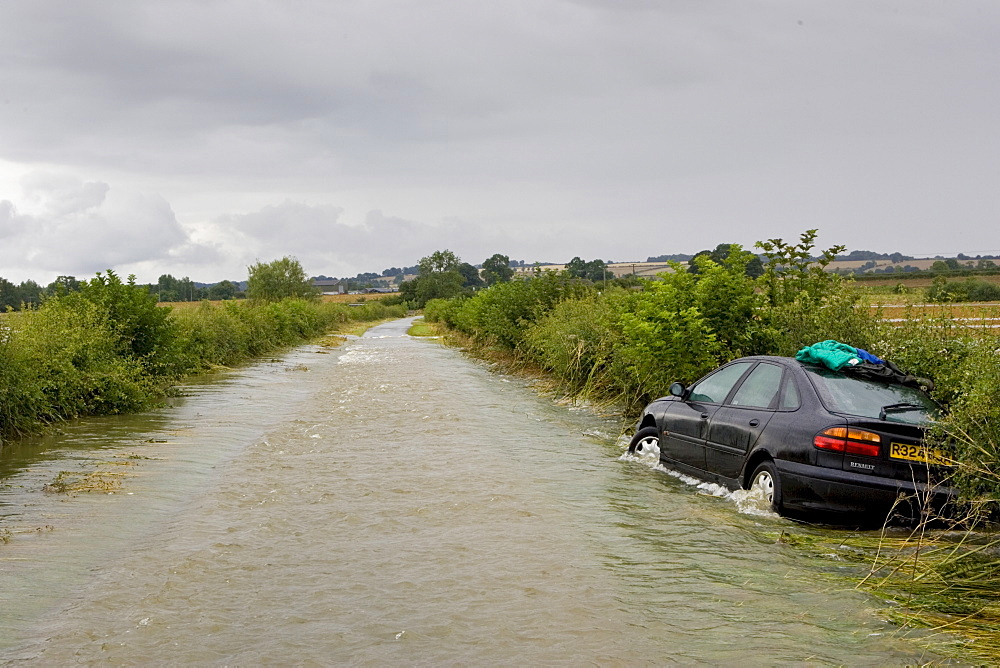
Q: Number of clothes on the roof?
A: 3